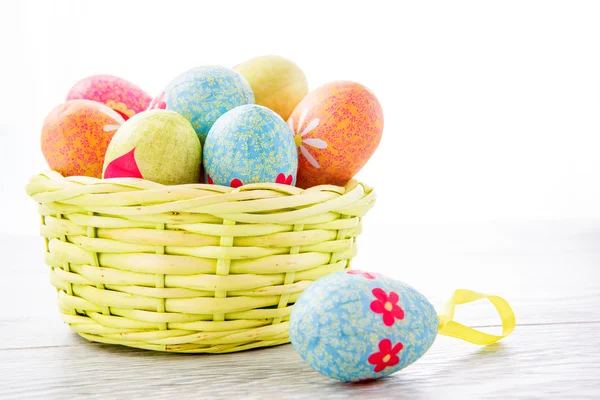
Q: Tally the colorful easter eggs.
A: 8